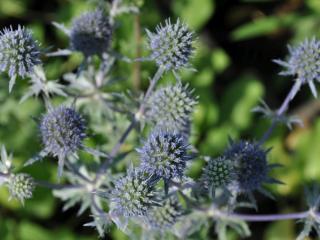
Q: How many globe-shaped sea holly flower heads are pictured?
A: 12